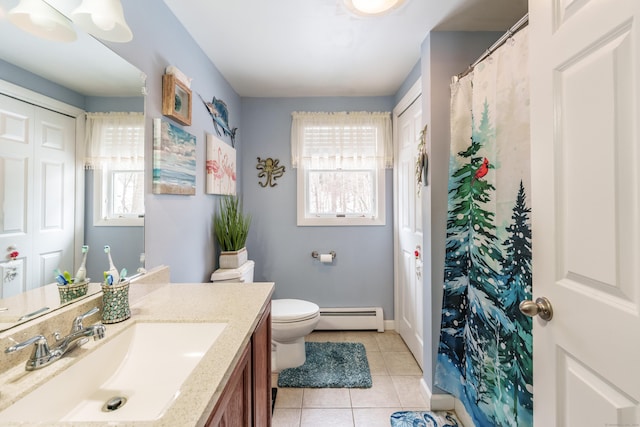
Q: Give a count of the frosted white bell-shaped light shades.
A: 2